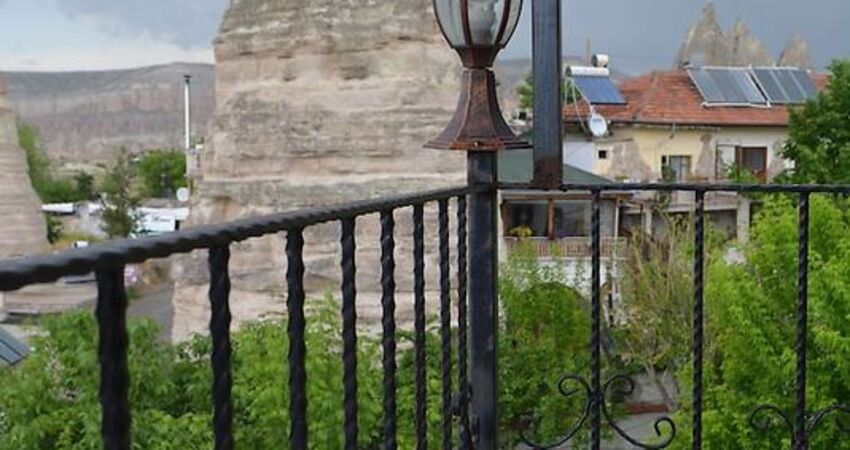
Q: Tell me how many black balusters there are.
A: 11